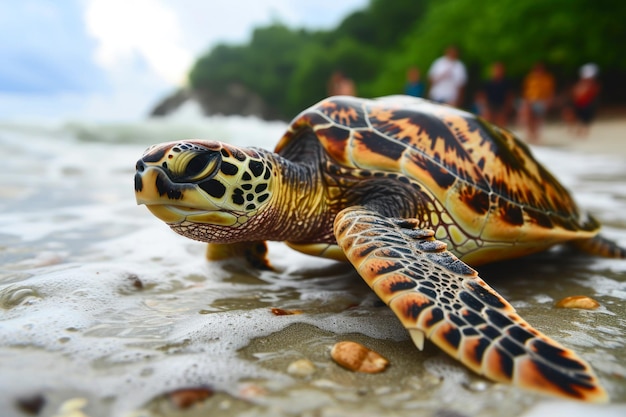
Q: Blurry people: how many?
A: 6